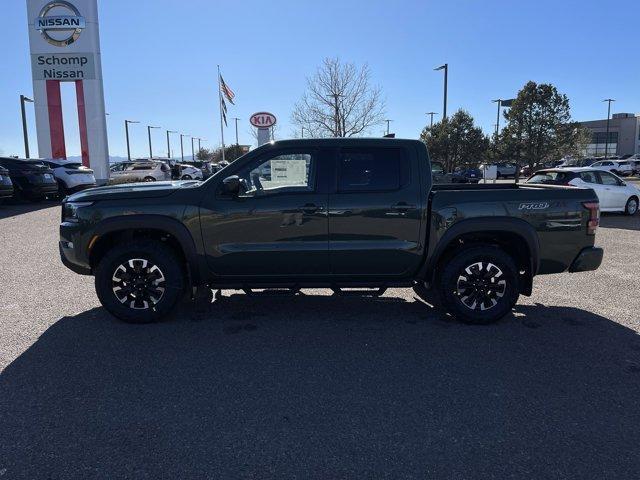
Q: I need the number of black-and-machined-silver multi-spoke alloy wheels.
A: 2